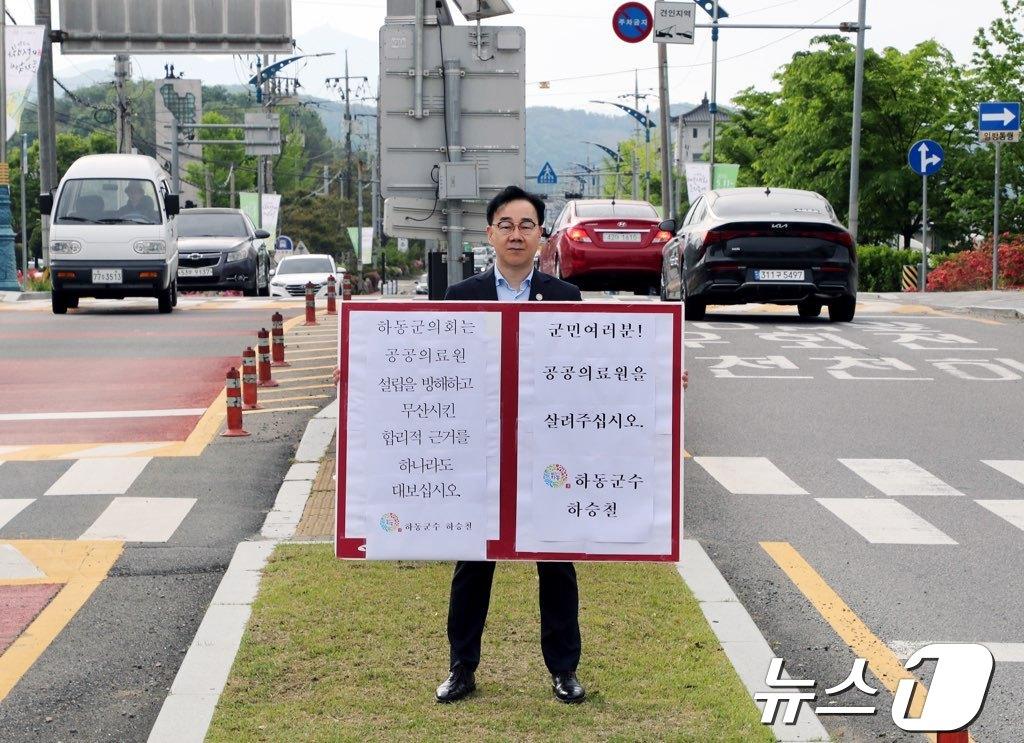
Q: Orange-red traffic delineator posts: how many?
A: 7